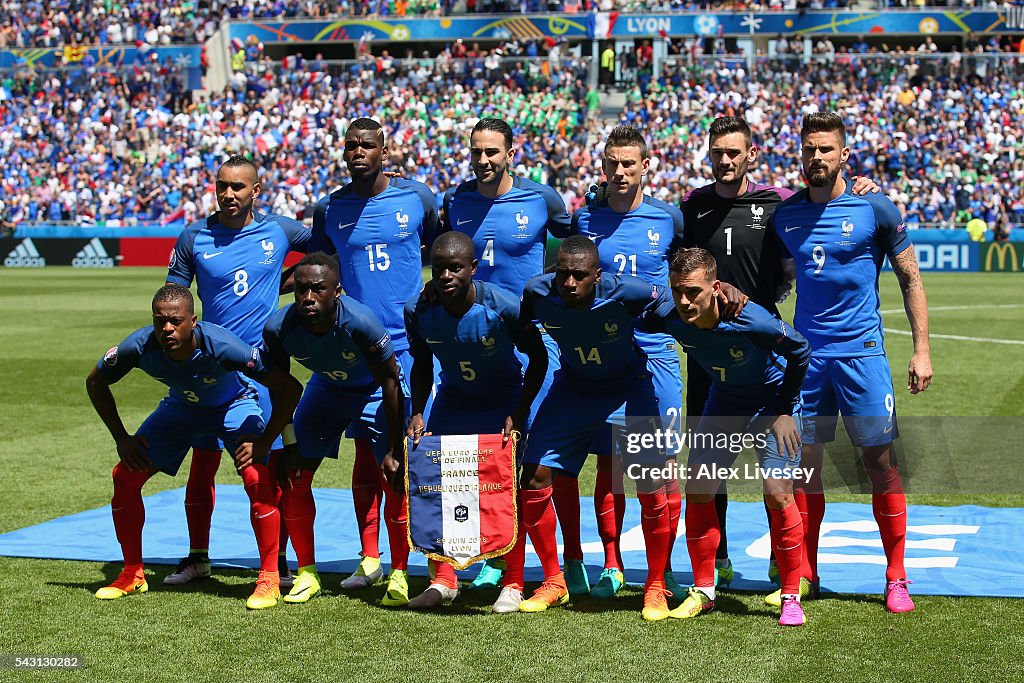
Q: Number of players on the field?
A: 11